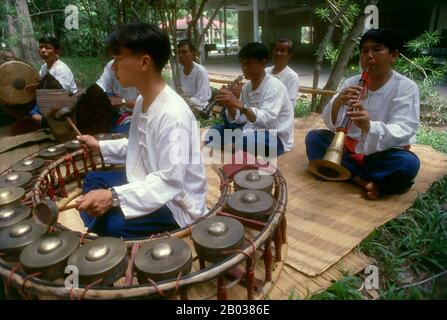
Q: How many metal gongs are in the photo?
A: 14